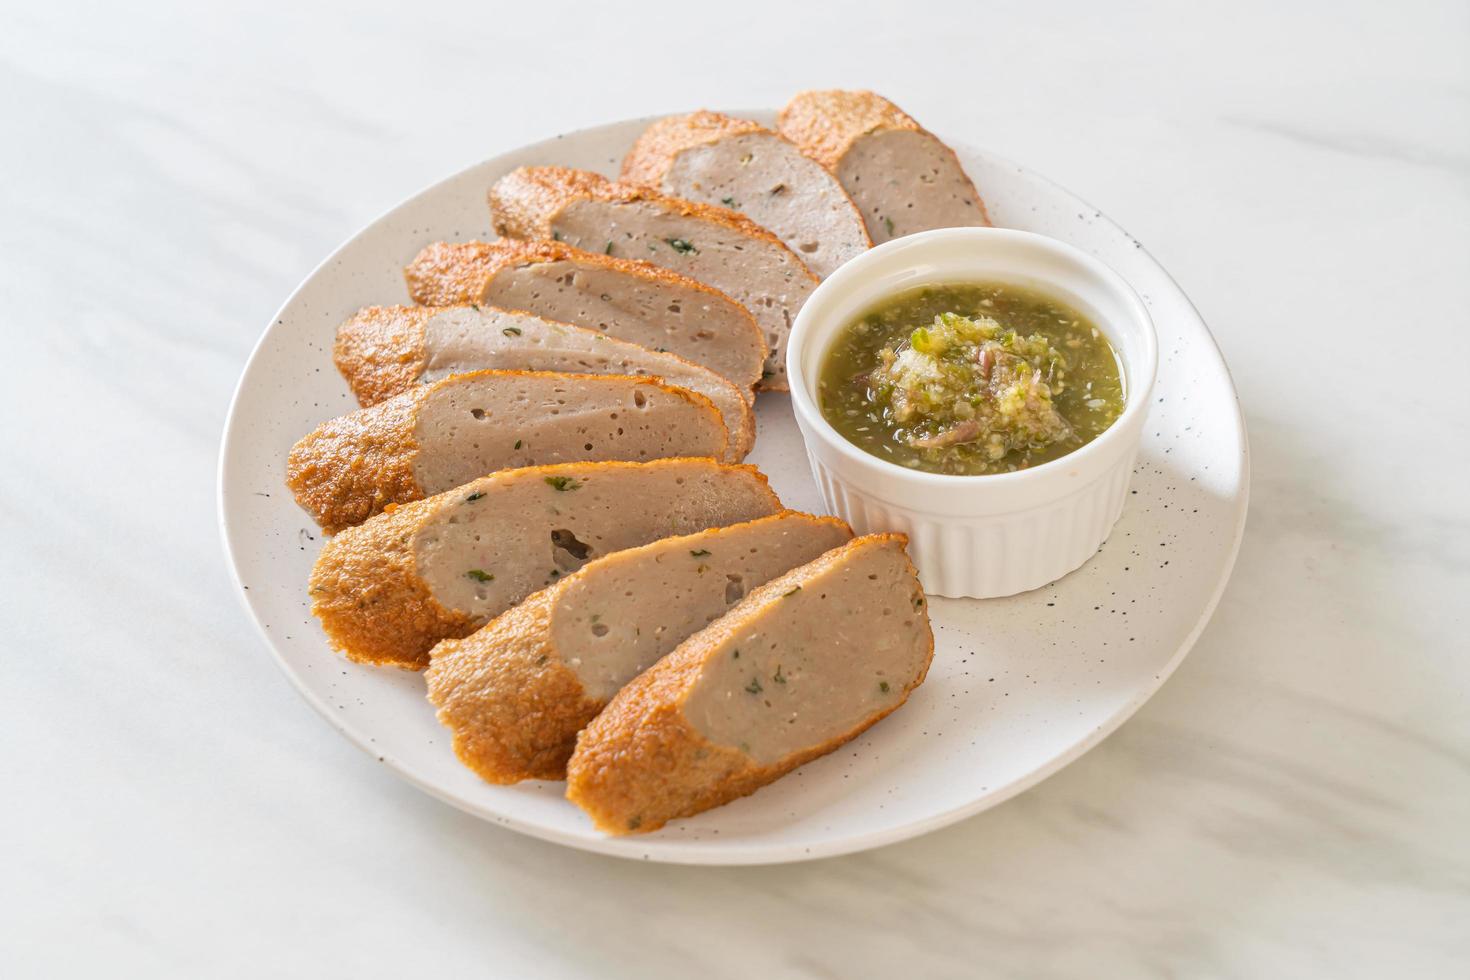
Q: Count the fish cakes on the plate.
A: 9